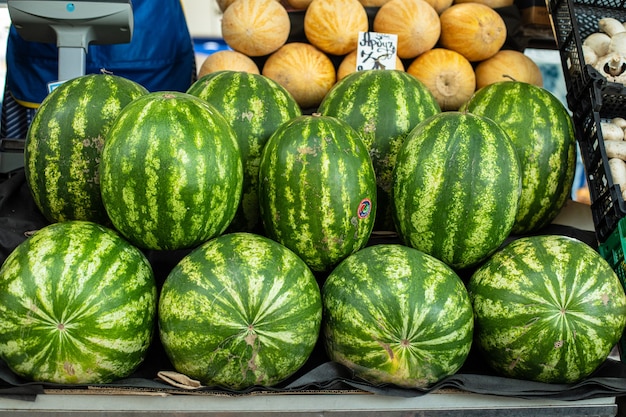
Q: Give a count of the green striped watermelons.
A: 11